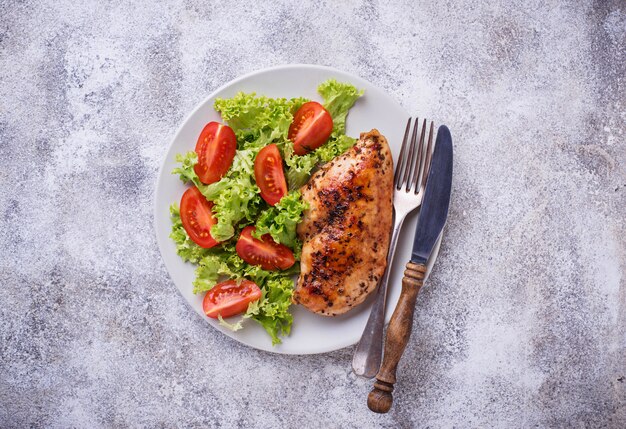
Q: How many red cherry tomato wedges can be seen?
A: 6